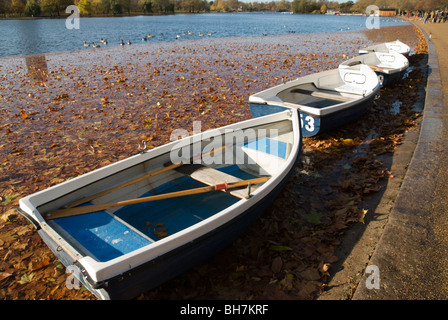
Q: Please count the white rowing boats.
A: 4